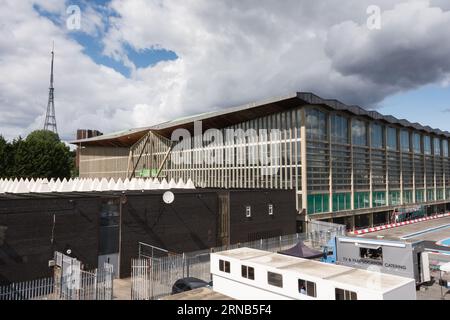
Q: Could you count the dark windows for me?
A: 5